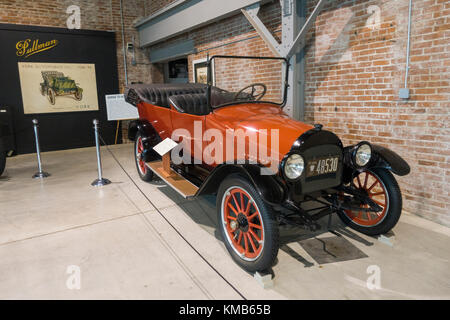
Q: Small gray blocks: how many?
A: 2